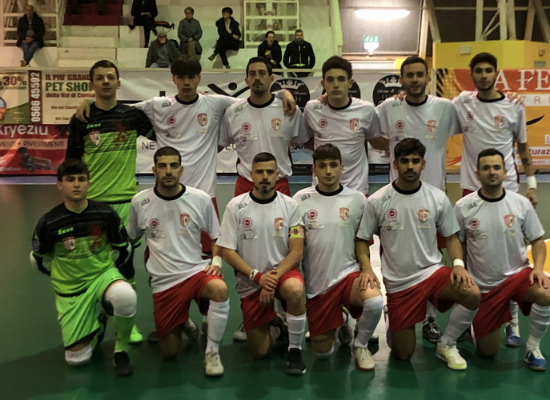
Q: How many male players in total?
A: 12